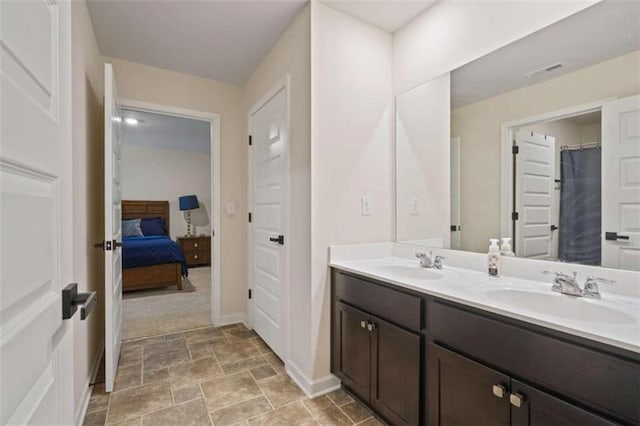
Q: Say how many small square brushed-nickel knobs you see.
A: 4